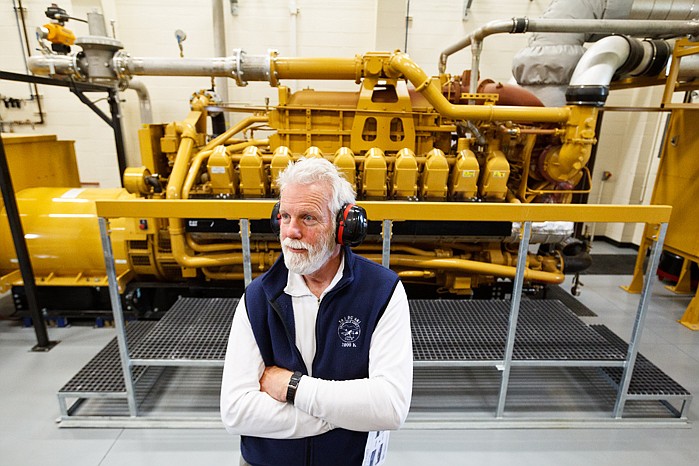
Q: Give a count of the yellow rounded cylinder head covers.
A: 10